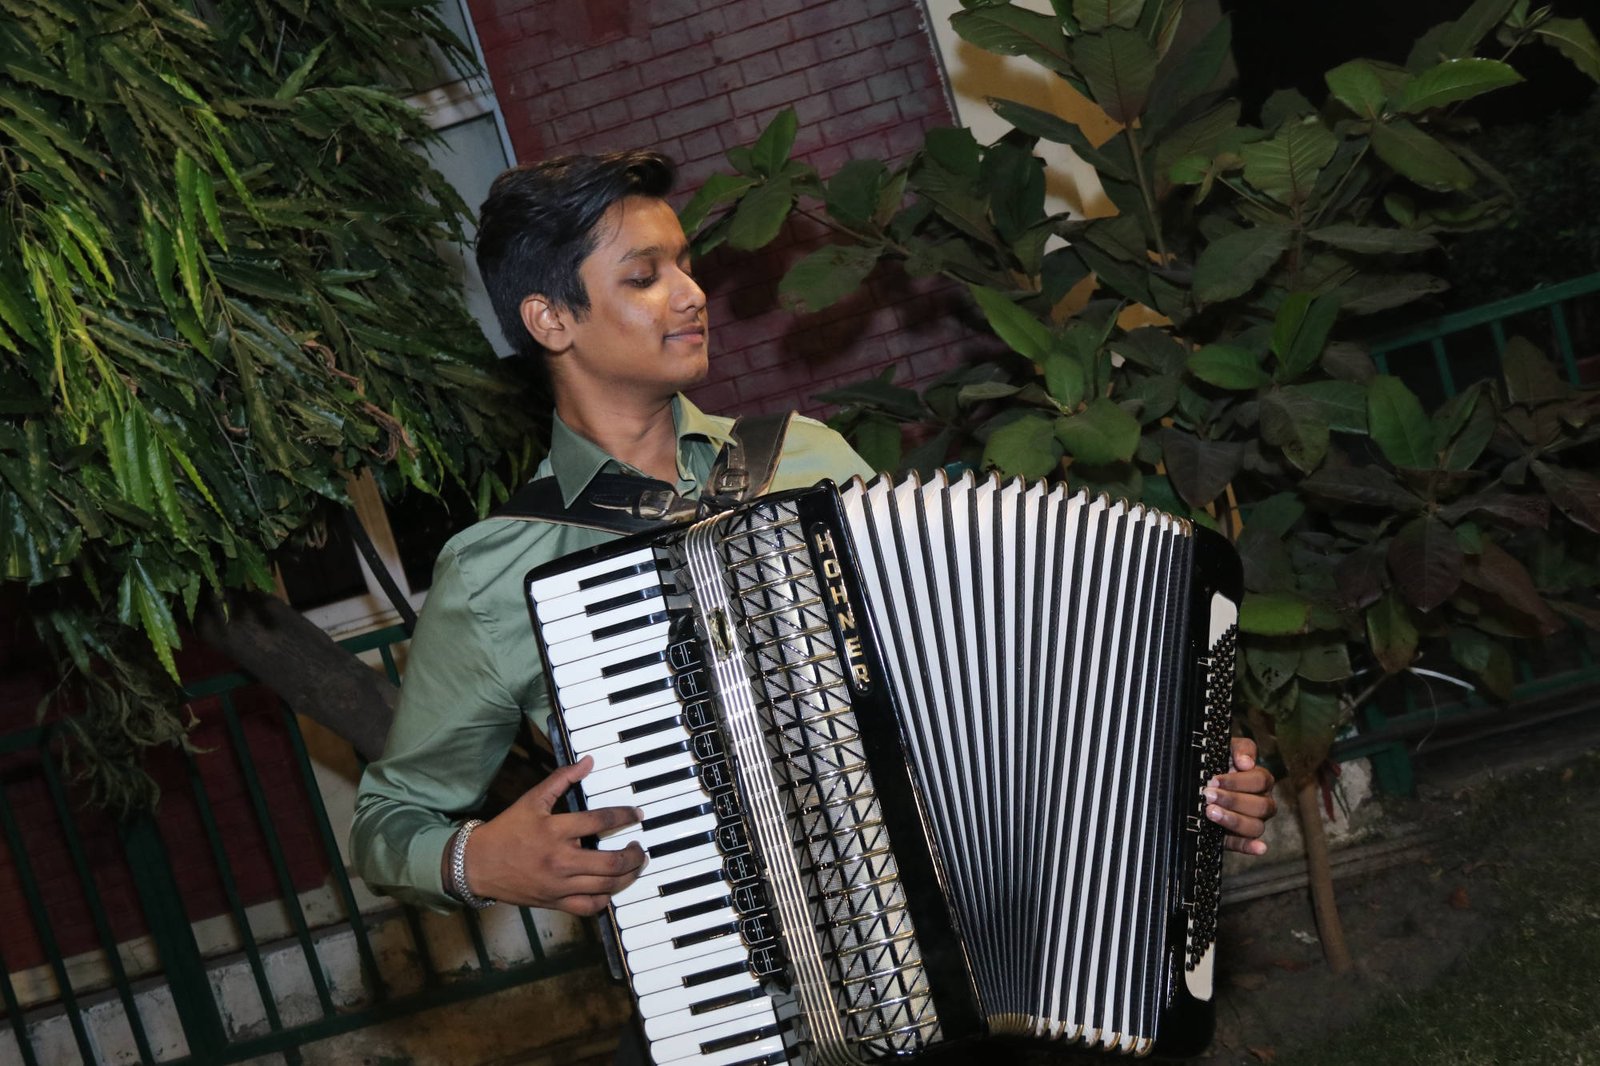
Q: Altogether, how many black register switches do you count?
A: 11